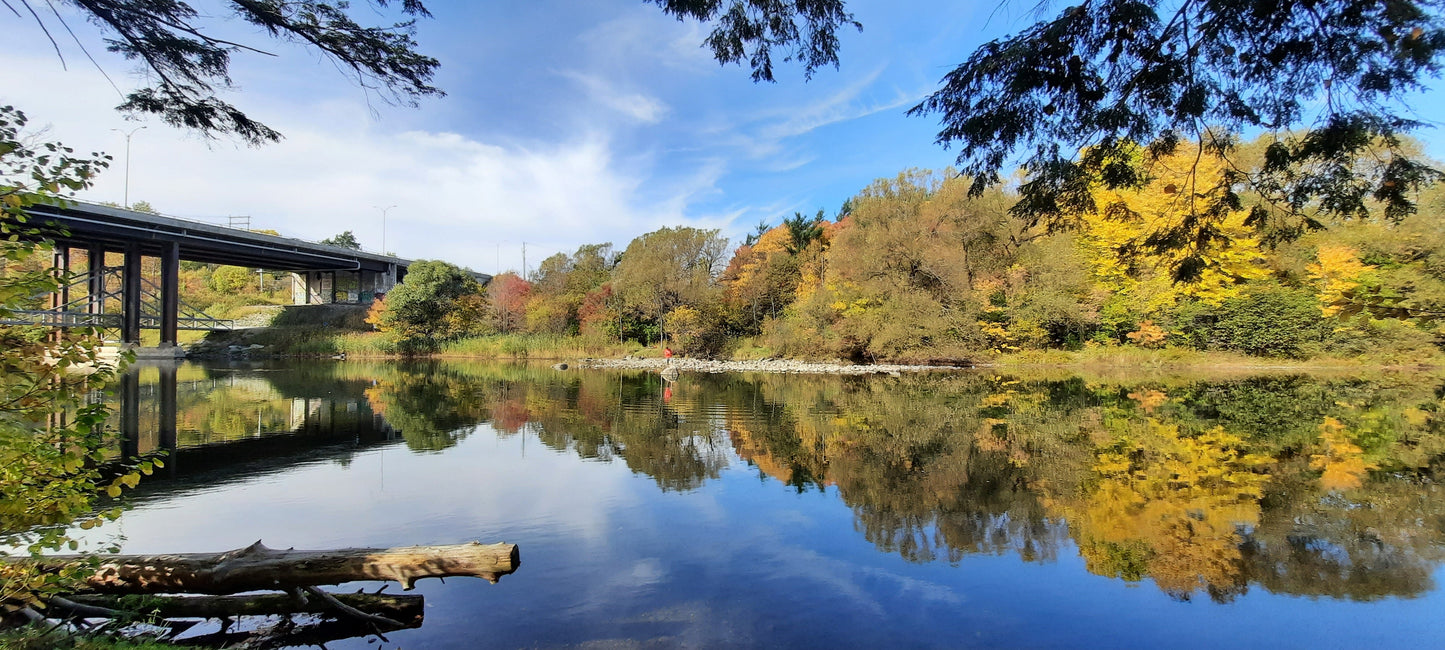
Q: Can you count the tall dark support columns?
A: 4